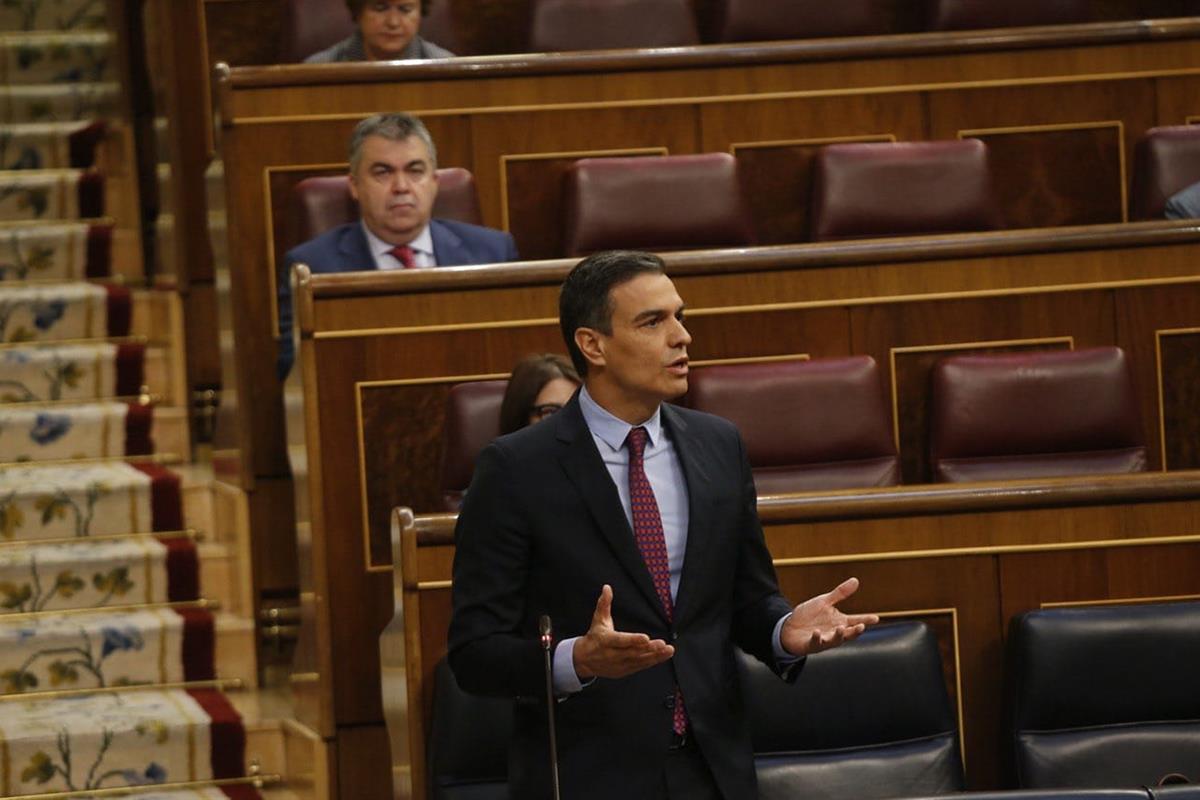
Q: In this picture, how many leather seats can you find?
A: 14